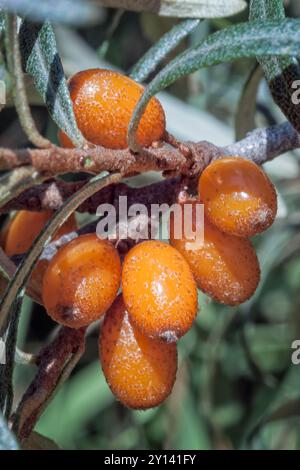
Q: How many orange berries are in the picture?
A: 7